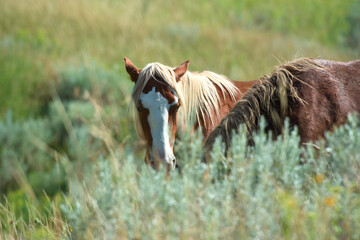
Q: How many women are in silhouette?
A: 0